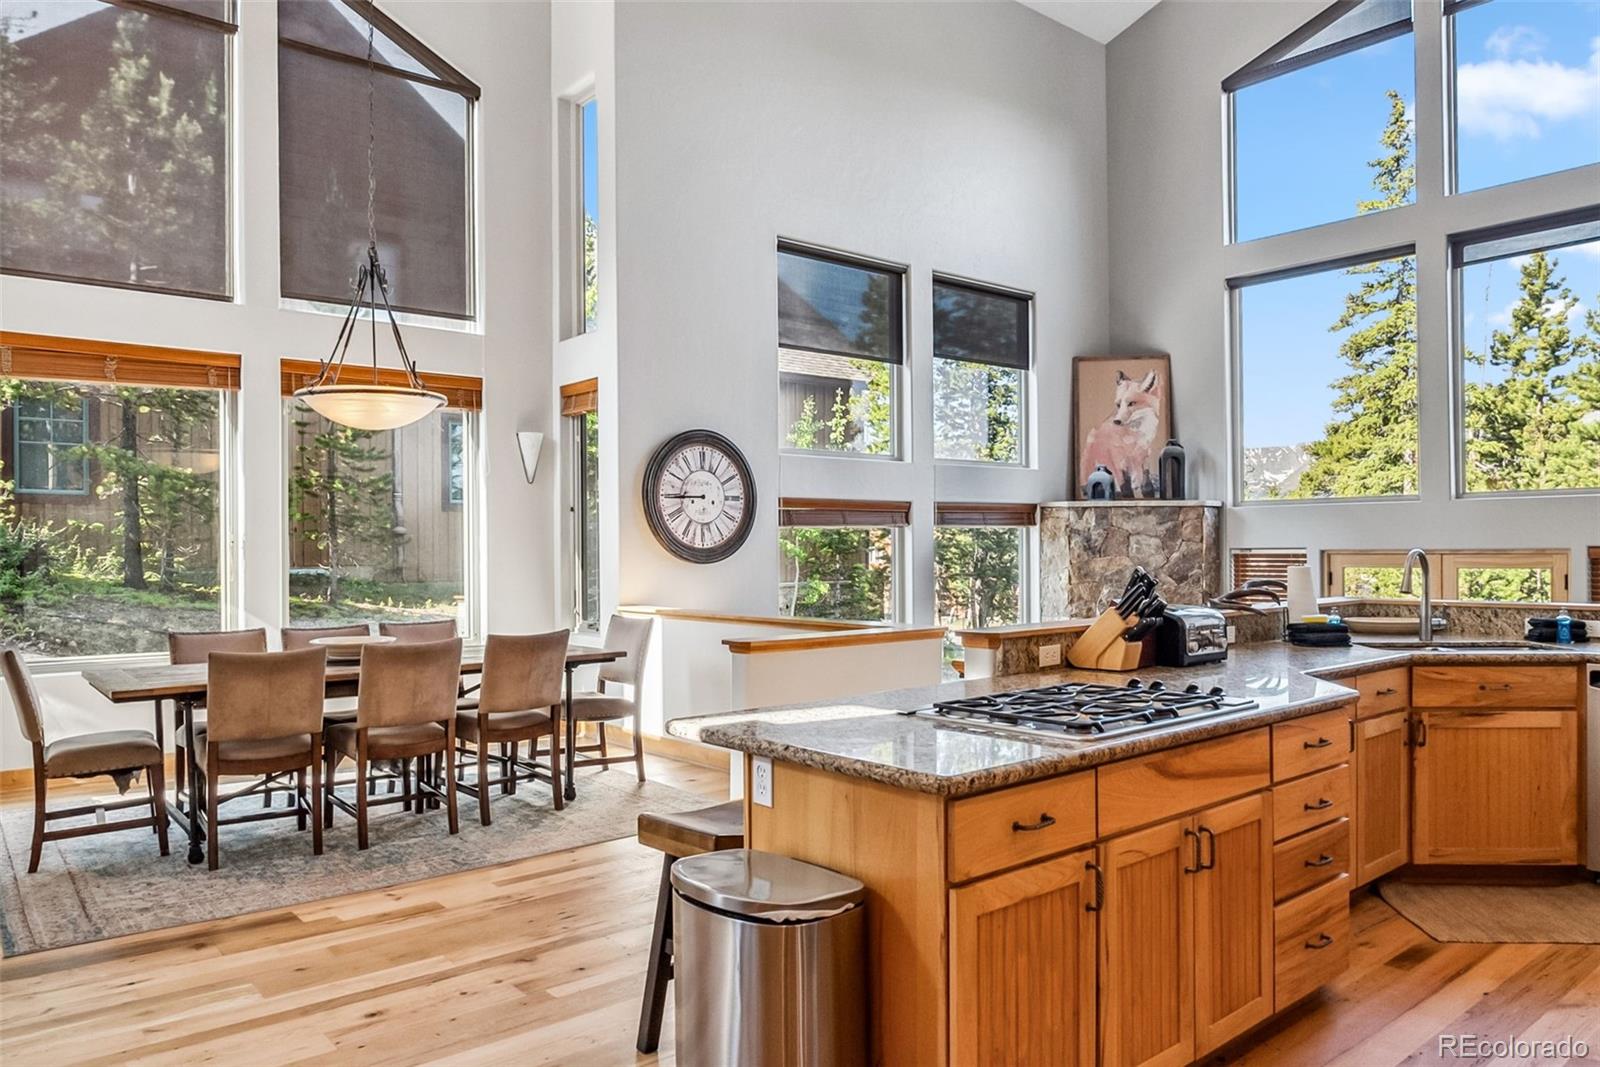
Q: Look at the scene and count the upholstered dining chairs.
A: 8